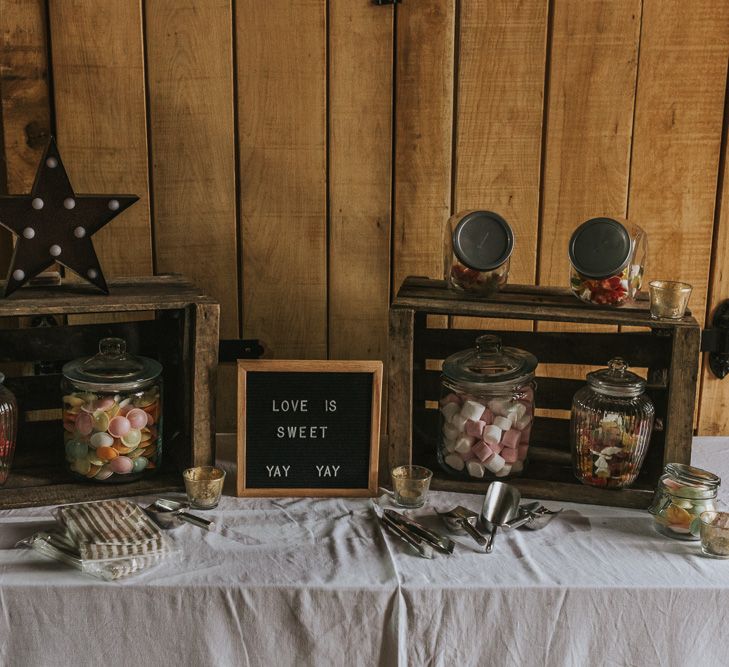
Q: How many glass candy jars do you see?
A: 7